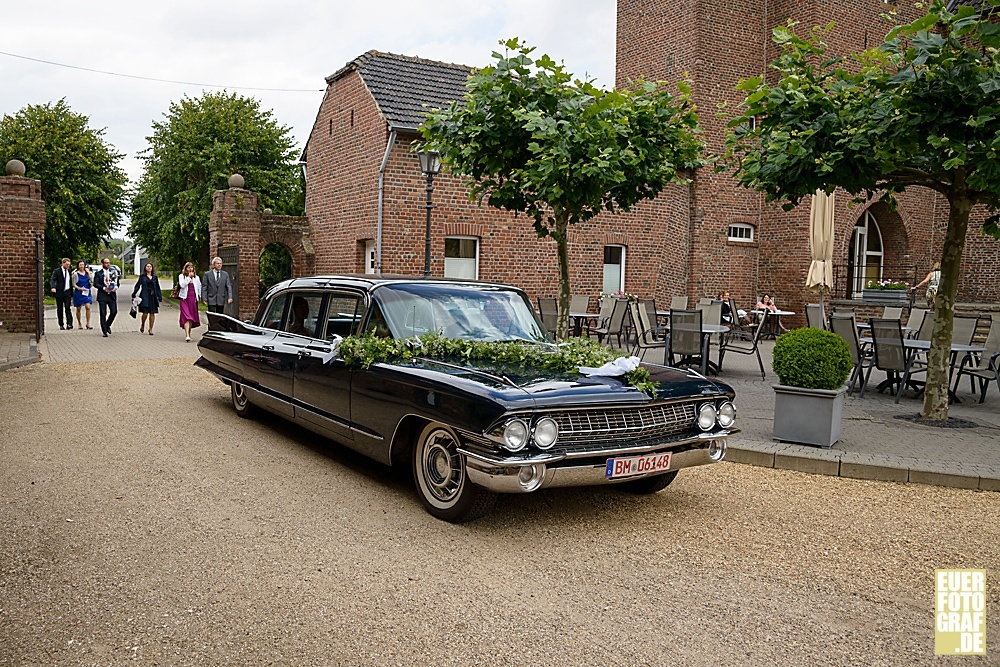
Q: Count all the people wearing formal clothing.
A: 6